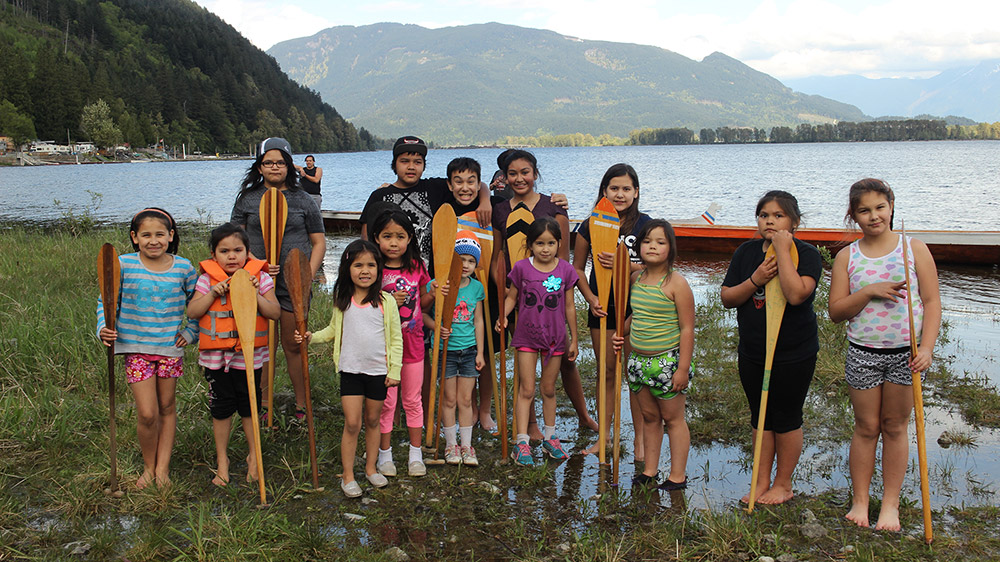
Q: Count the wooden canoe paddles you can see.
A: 13